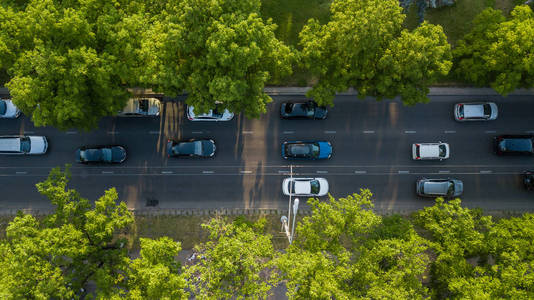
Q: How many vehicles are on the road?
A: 14